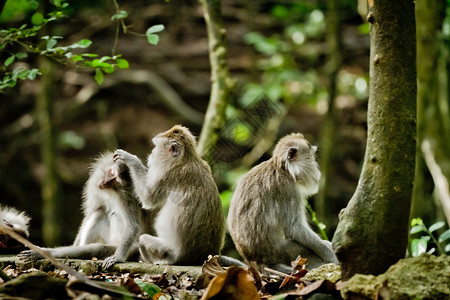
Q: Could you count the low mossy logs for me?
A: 1